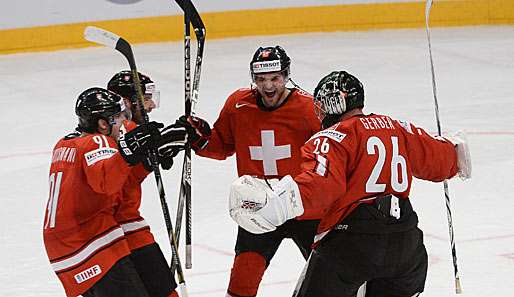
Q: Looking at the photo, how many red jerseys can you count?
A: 4